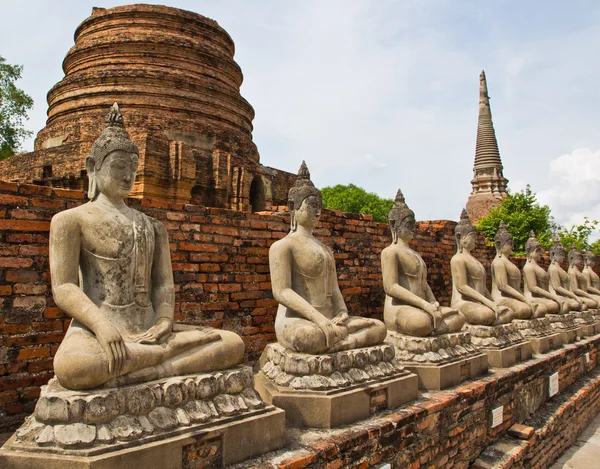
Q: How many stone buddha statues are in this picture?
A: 9